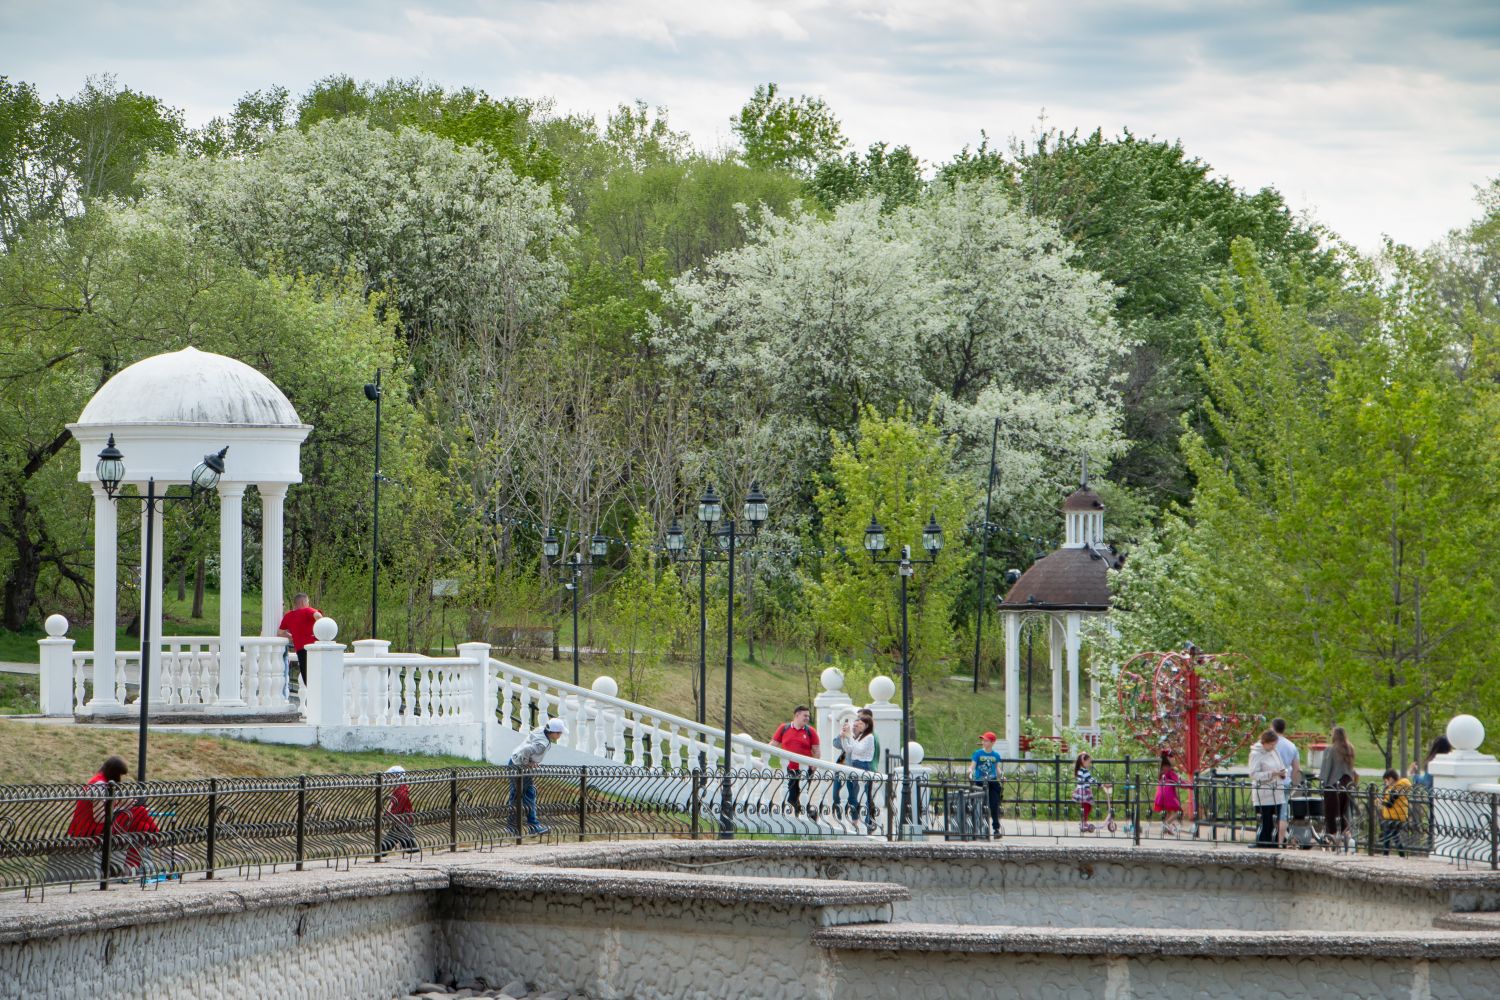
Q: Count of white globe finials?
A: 8